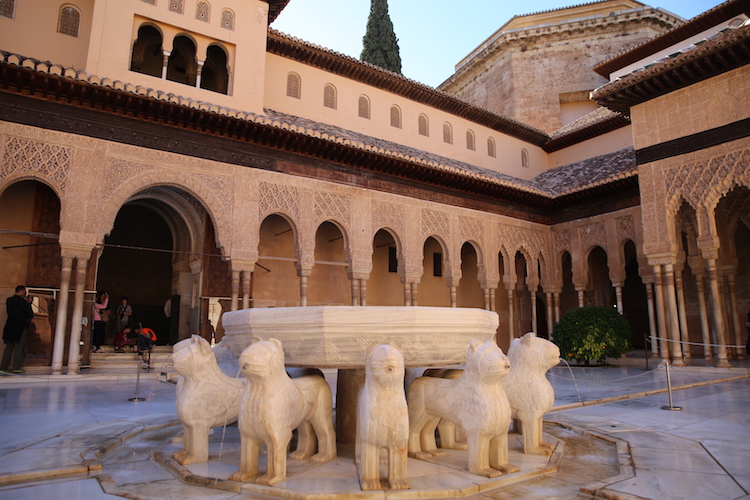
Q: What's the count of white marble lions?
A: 5